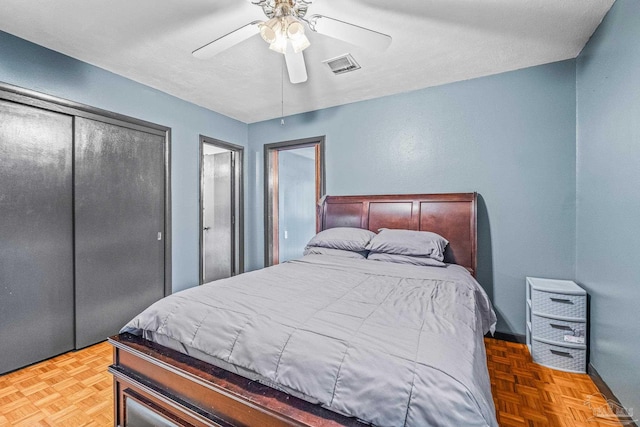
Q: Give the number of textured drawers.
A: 3